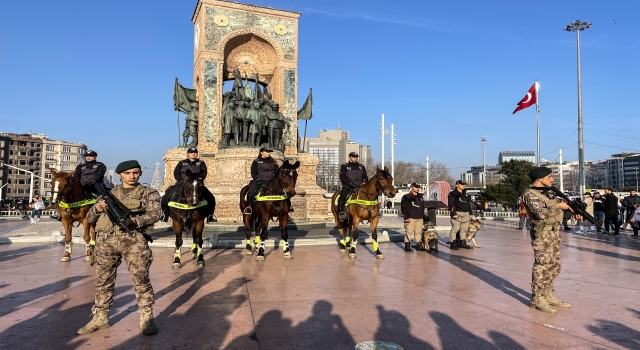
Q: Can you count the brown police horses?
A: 4